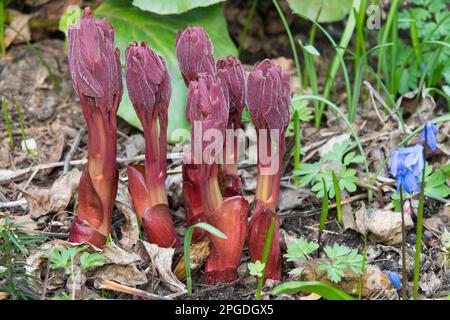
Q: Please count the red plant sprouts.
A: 6